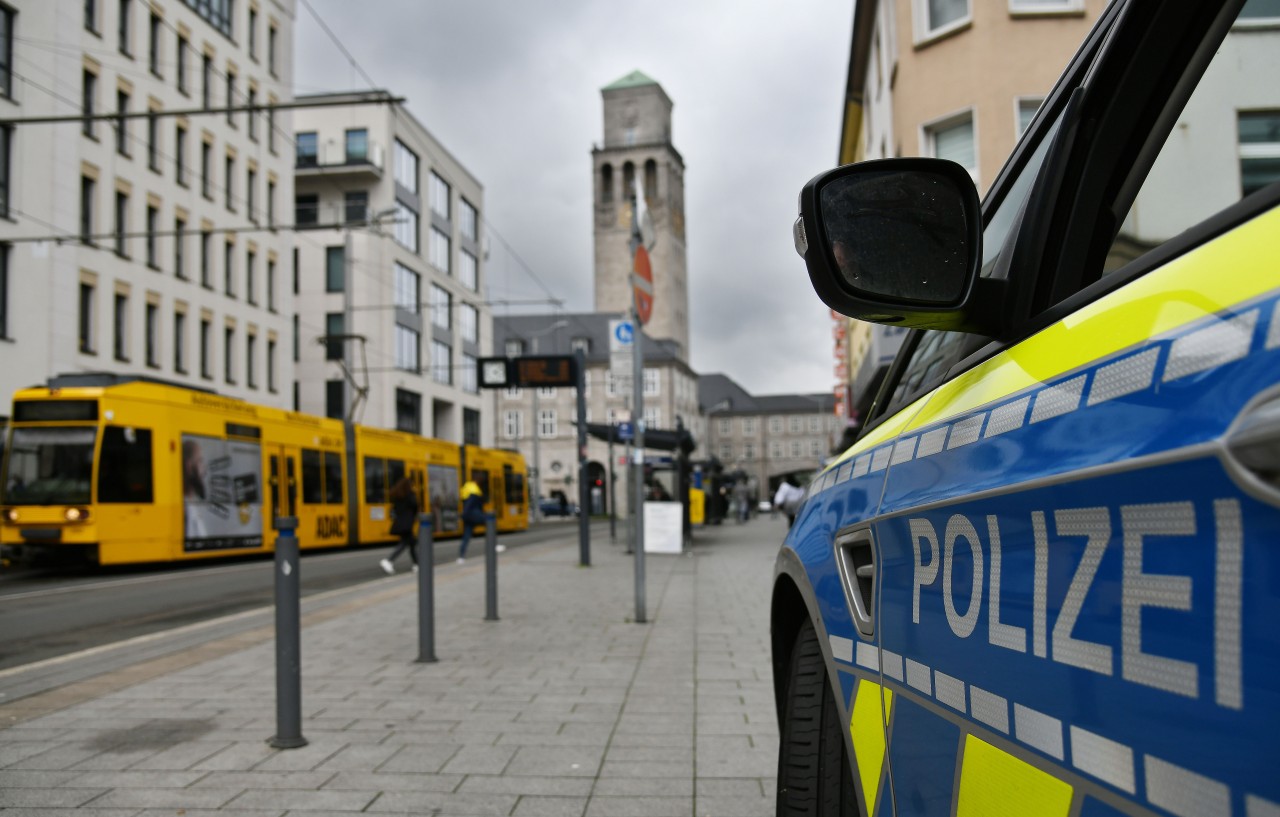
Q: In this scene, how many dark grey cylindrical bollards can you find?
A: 3